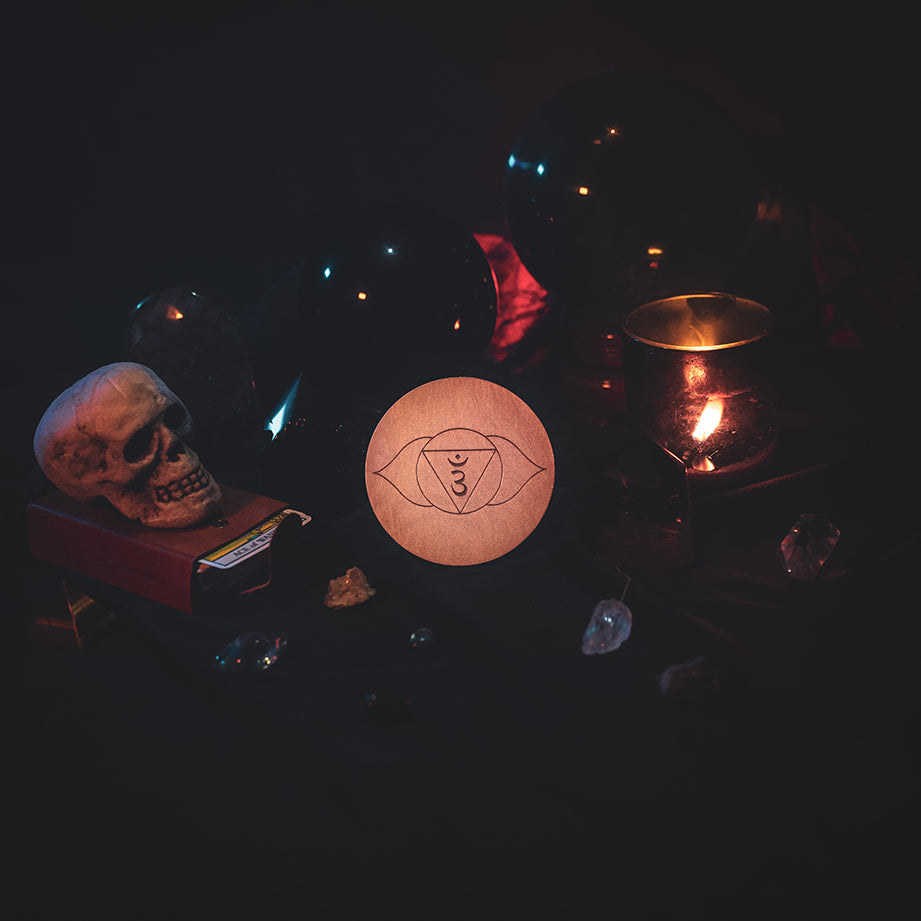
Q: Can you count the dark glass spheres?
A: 2